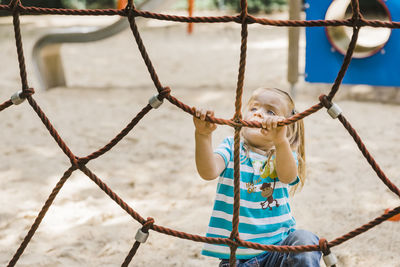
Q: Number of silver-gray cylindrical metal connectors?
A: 5